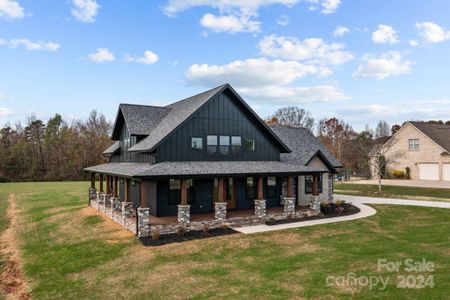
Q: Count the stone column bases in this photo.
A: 11